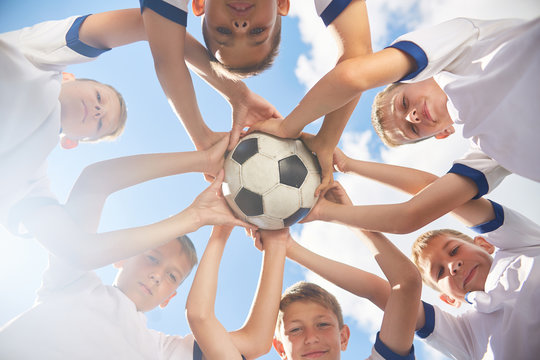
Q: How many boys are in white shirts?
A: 6